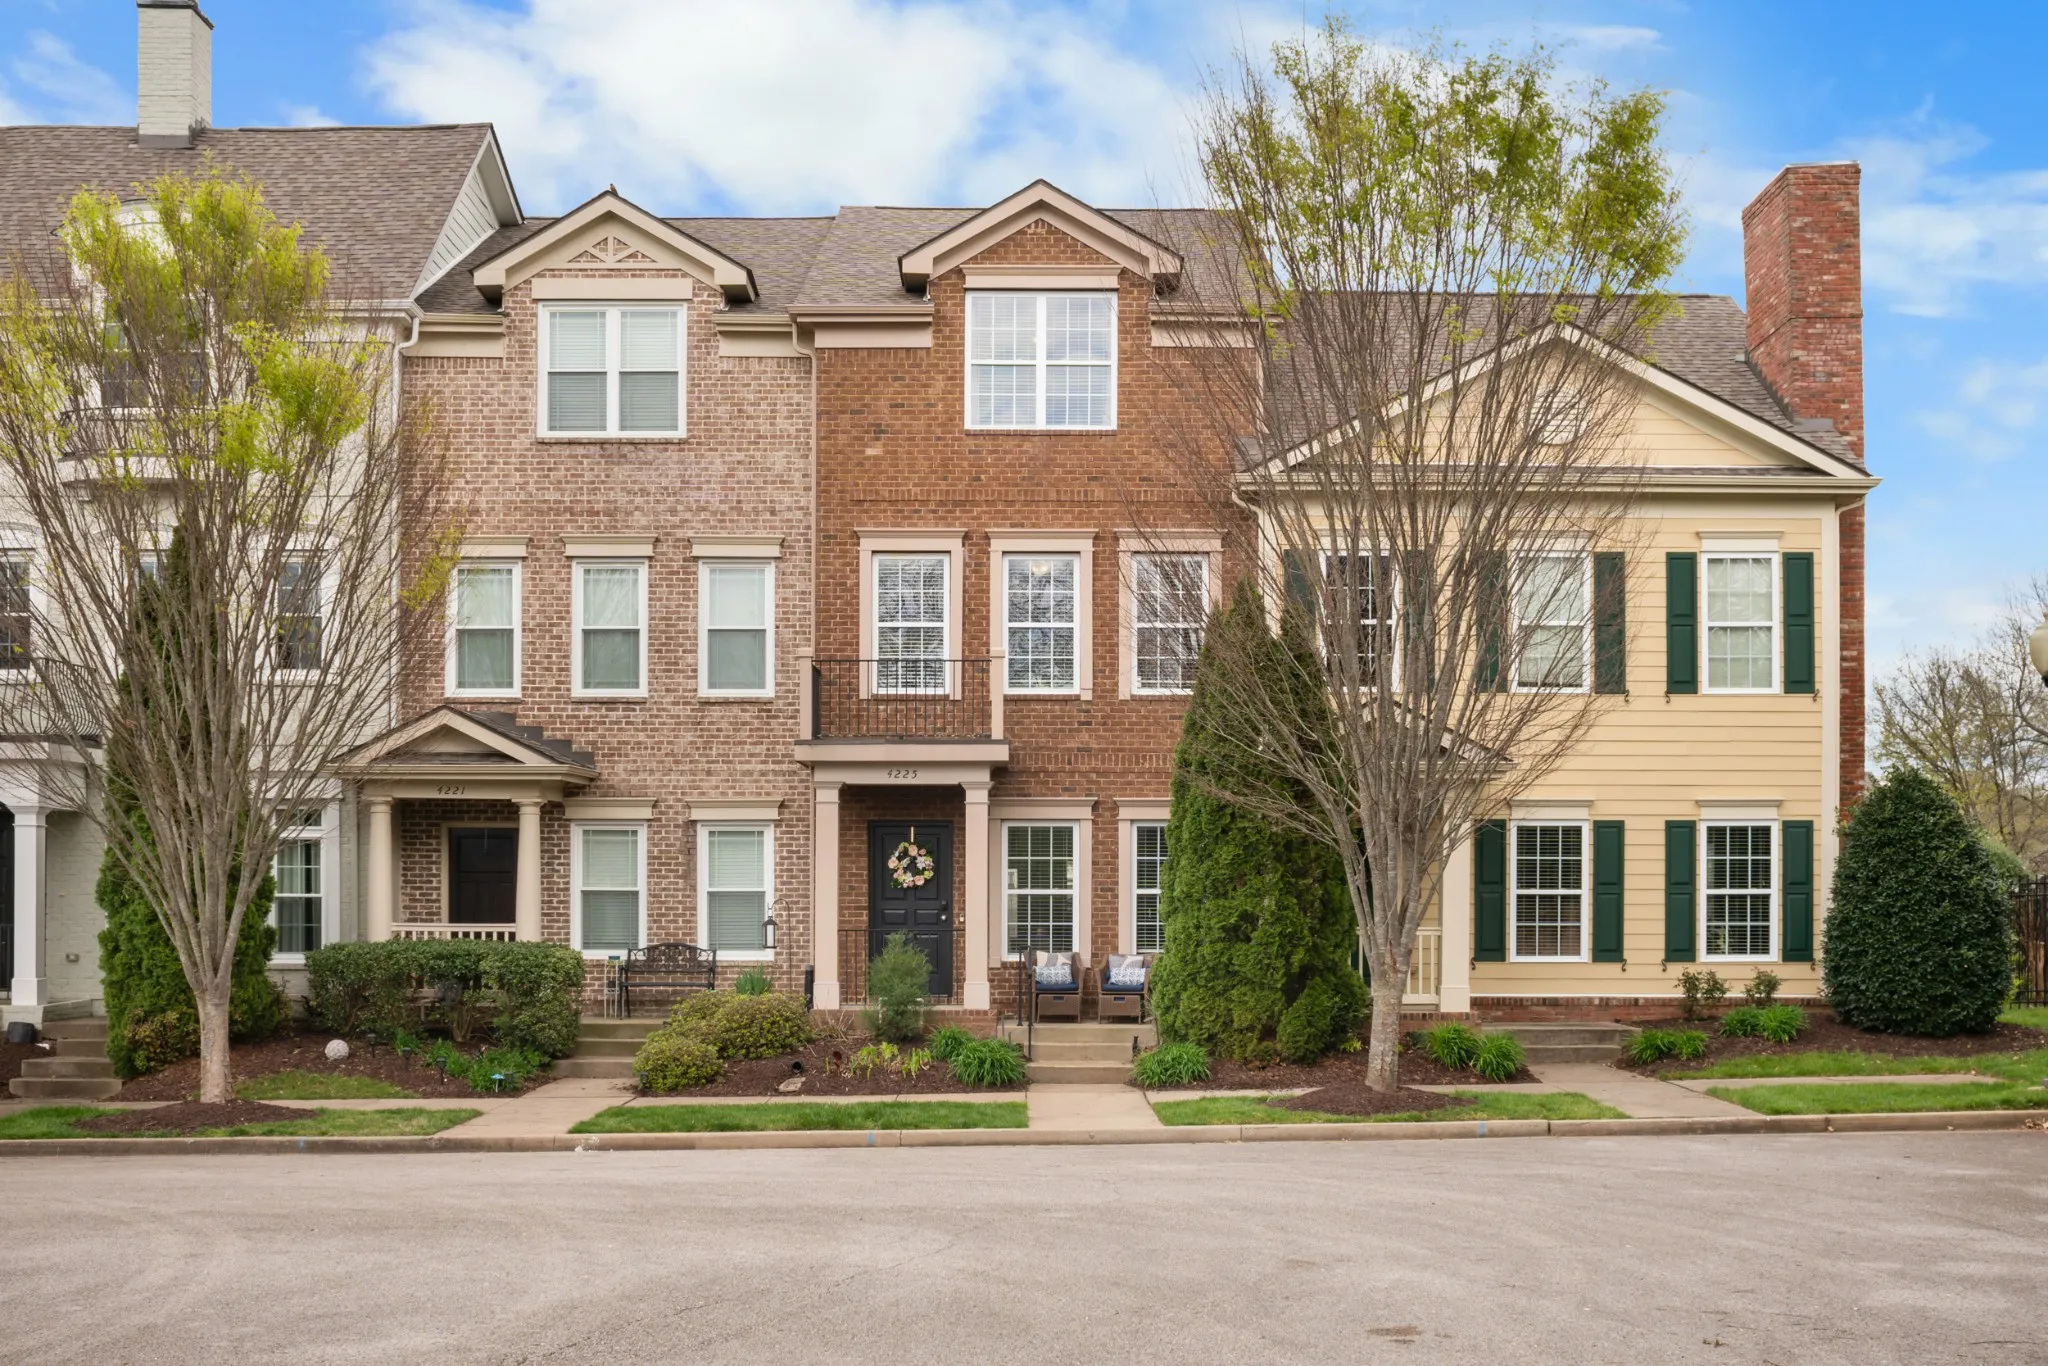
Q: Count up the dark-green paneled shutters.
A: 10